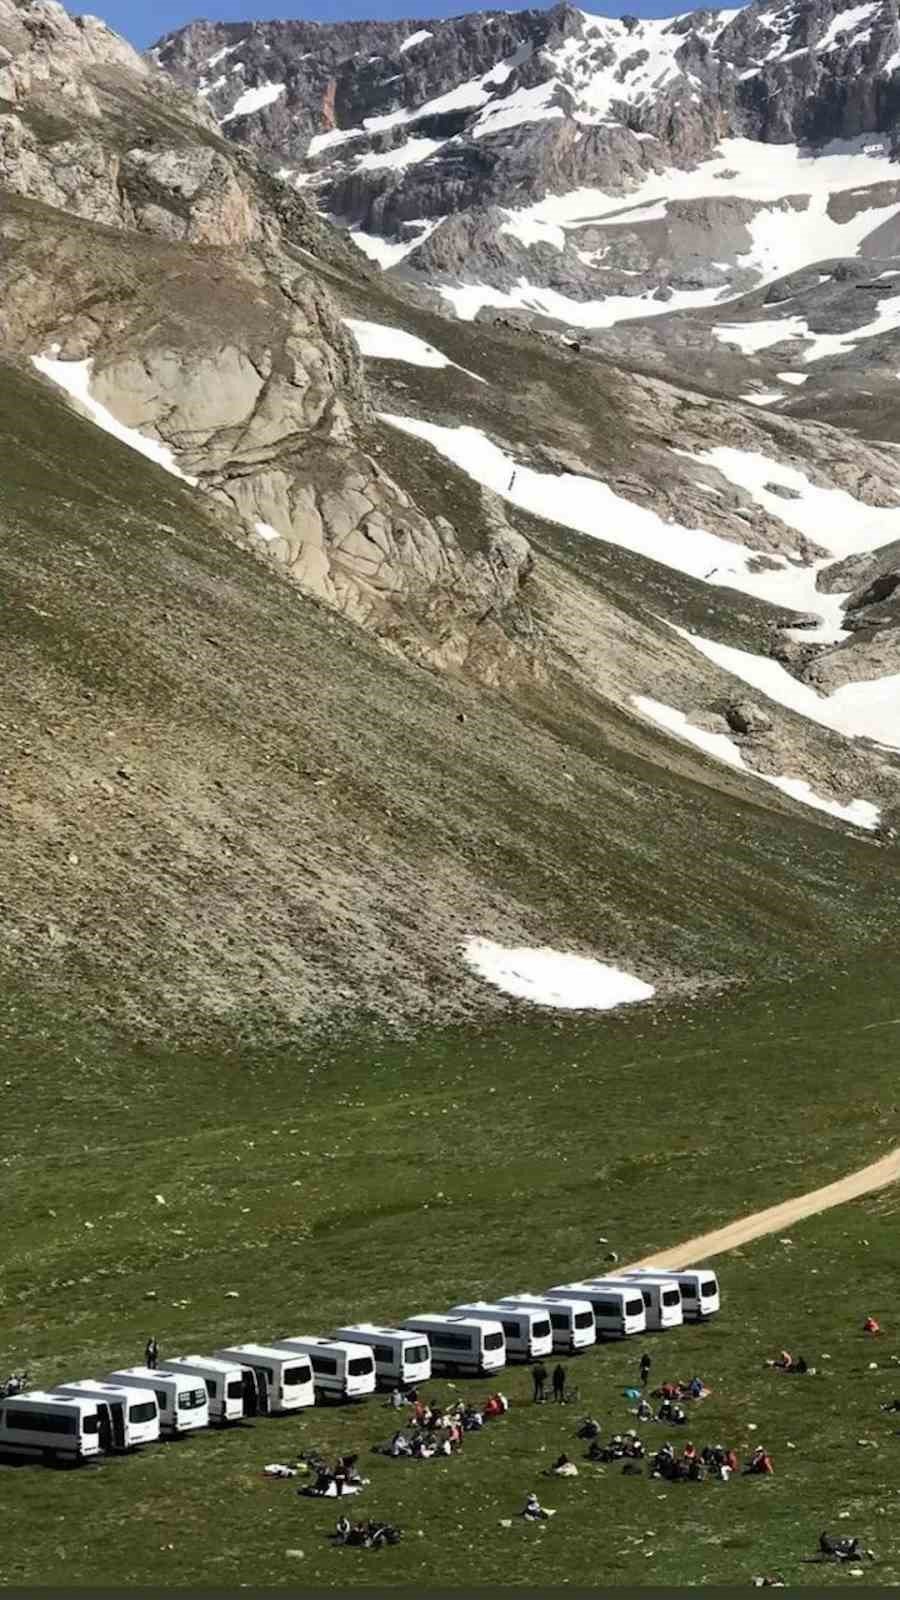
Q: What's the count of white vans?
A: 13